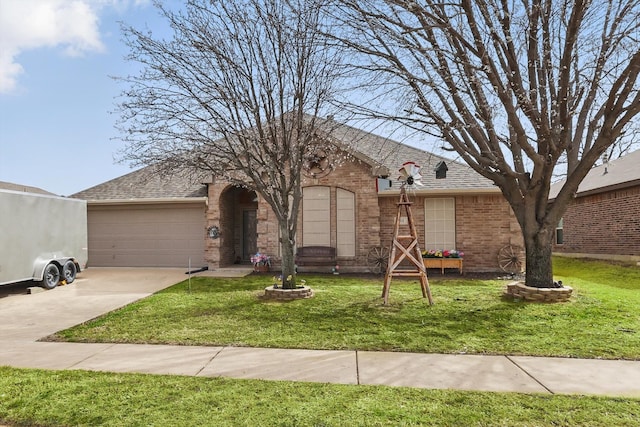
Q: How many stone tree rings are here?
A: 2